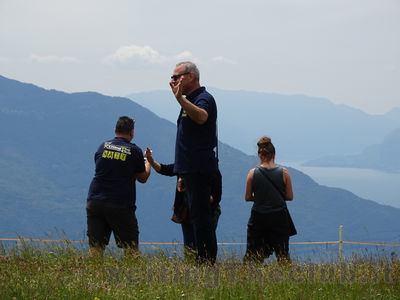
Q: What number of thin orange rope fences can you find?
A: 1